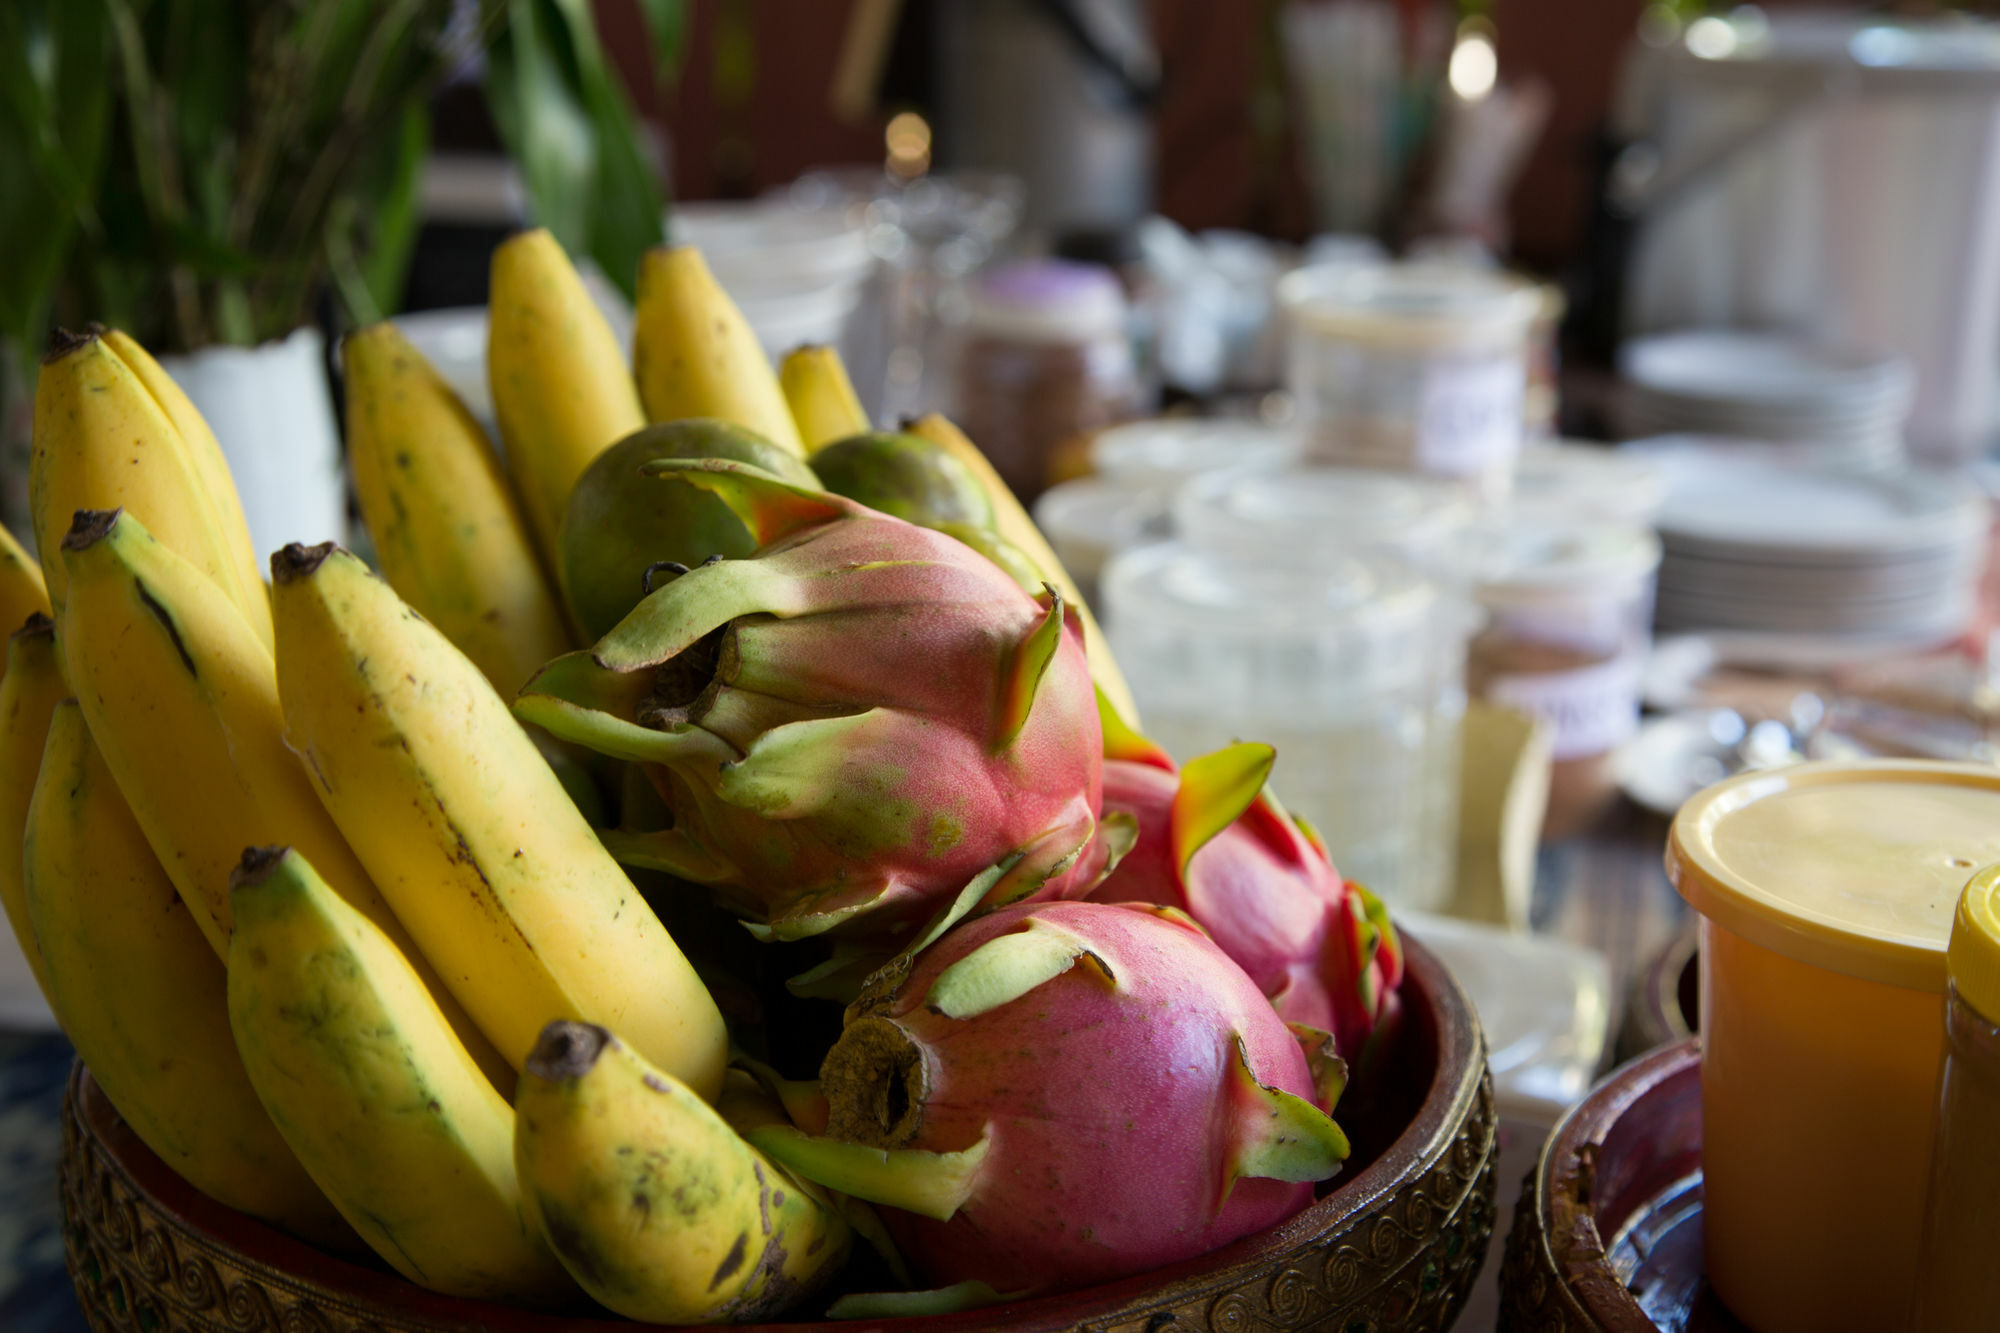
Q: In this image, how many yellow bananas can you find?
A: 14